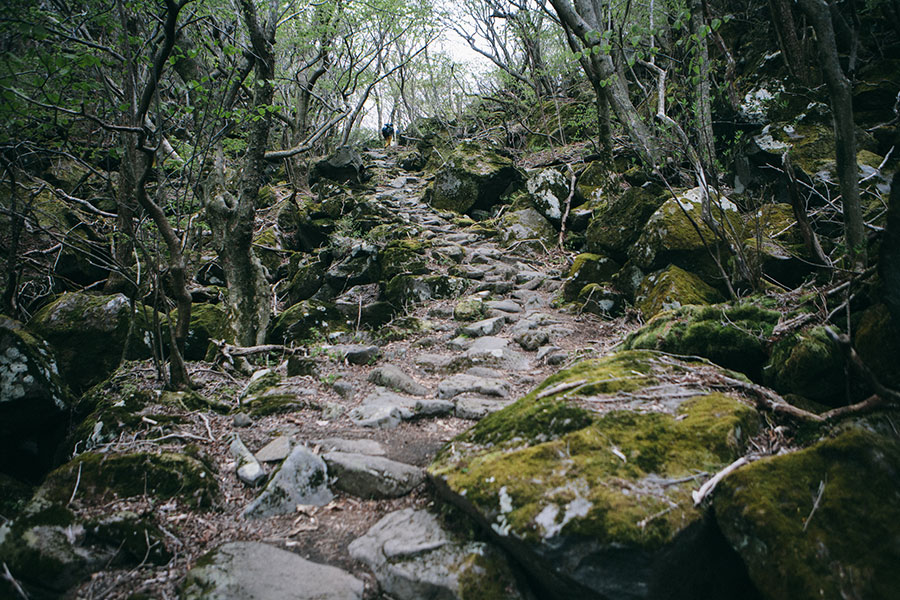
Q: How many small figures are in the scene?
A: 1